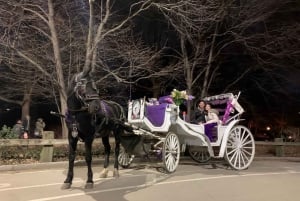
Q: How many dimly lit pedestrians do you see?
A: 2